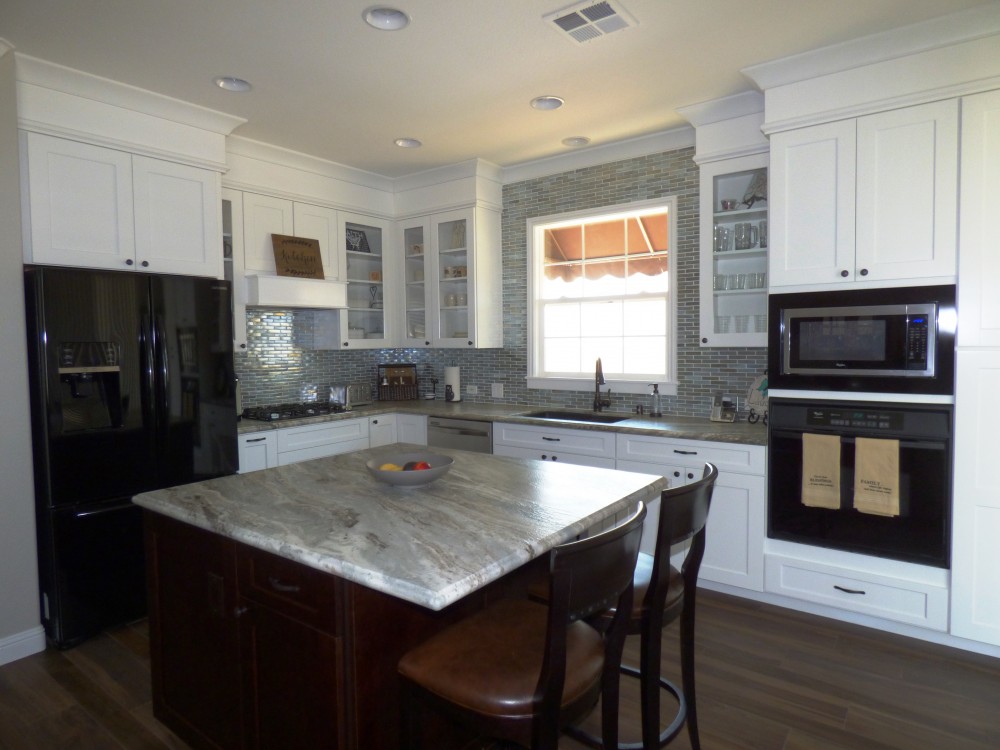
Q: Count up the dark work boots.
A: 0